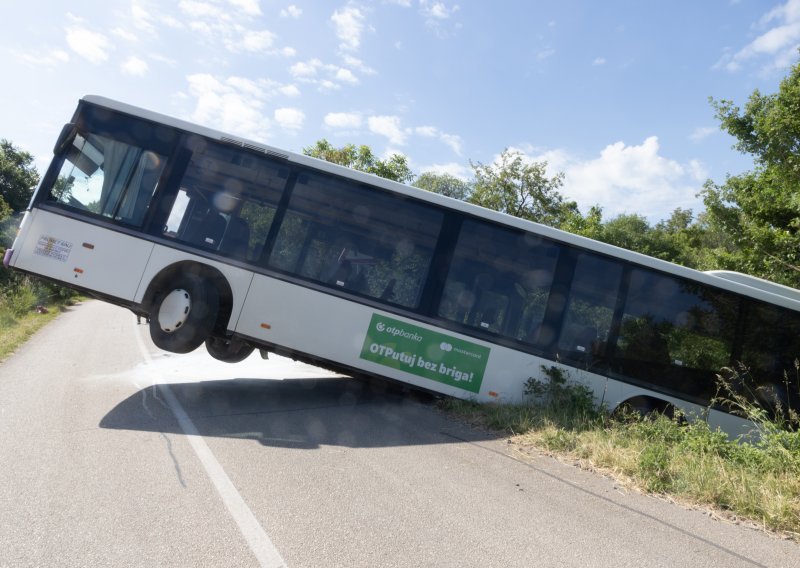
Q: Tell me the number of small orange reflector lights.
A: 4